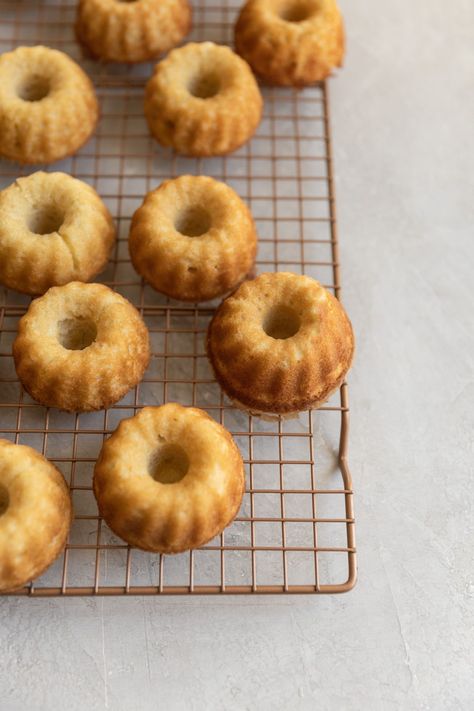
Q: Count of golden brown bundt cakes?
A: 10